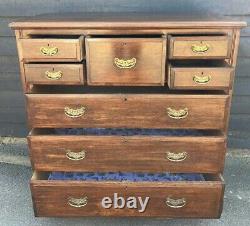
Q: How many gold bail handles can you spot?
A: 11